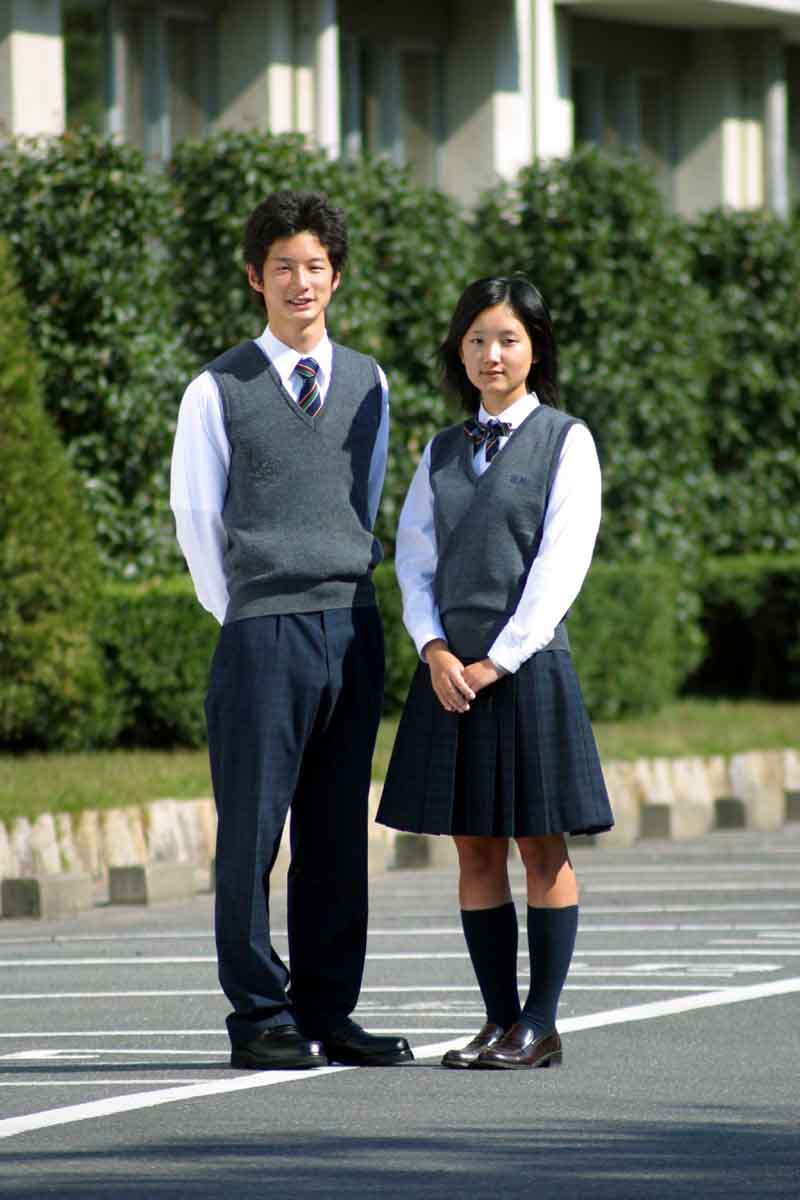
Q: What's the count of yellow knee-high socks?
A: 0